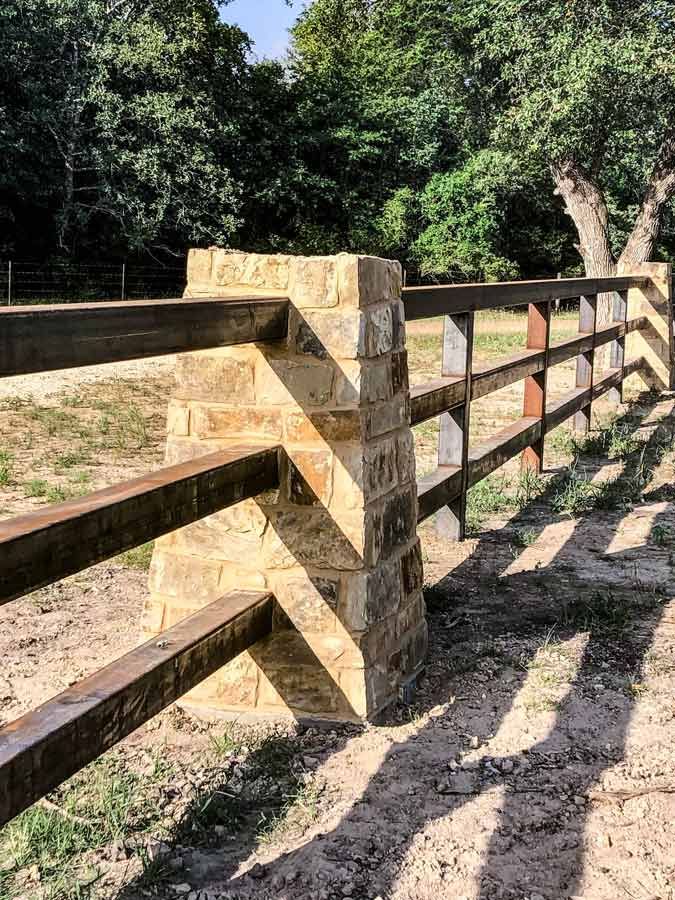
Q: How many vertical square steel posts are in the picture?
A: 4